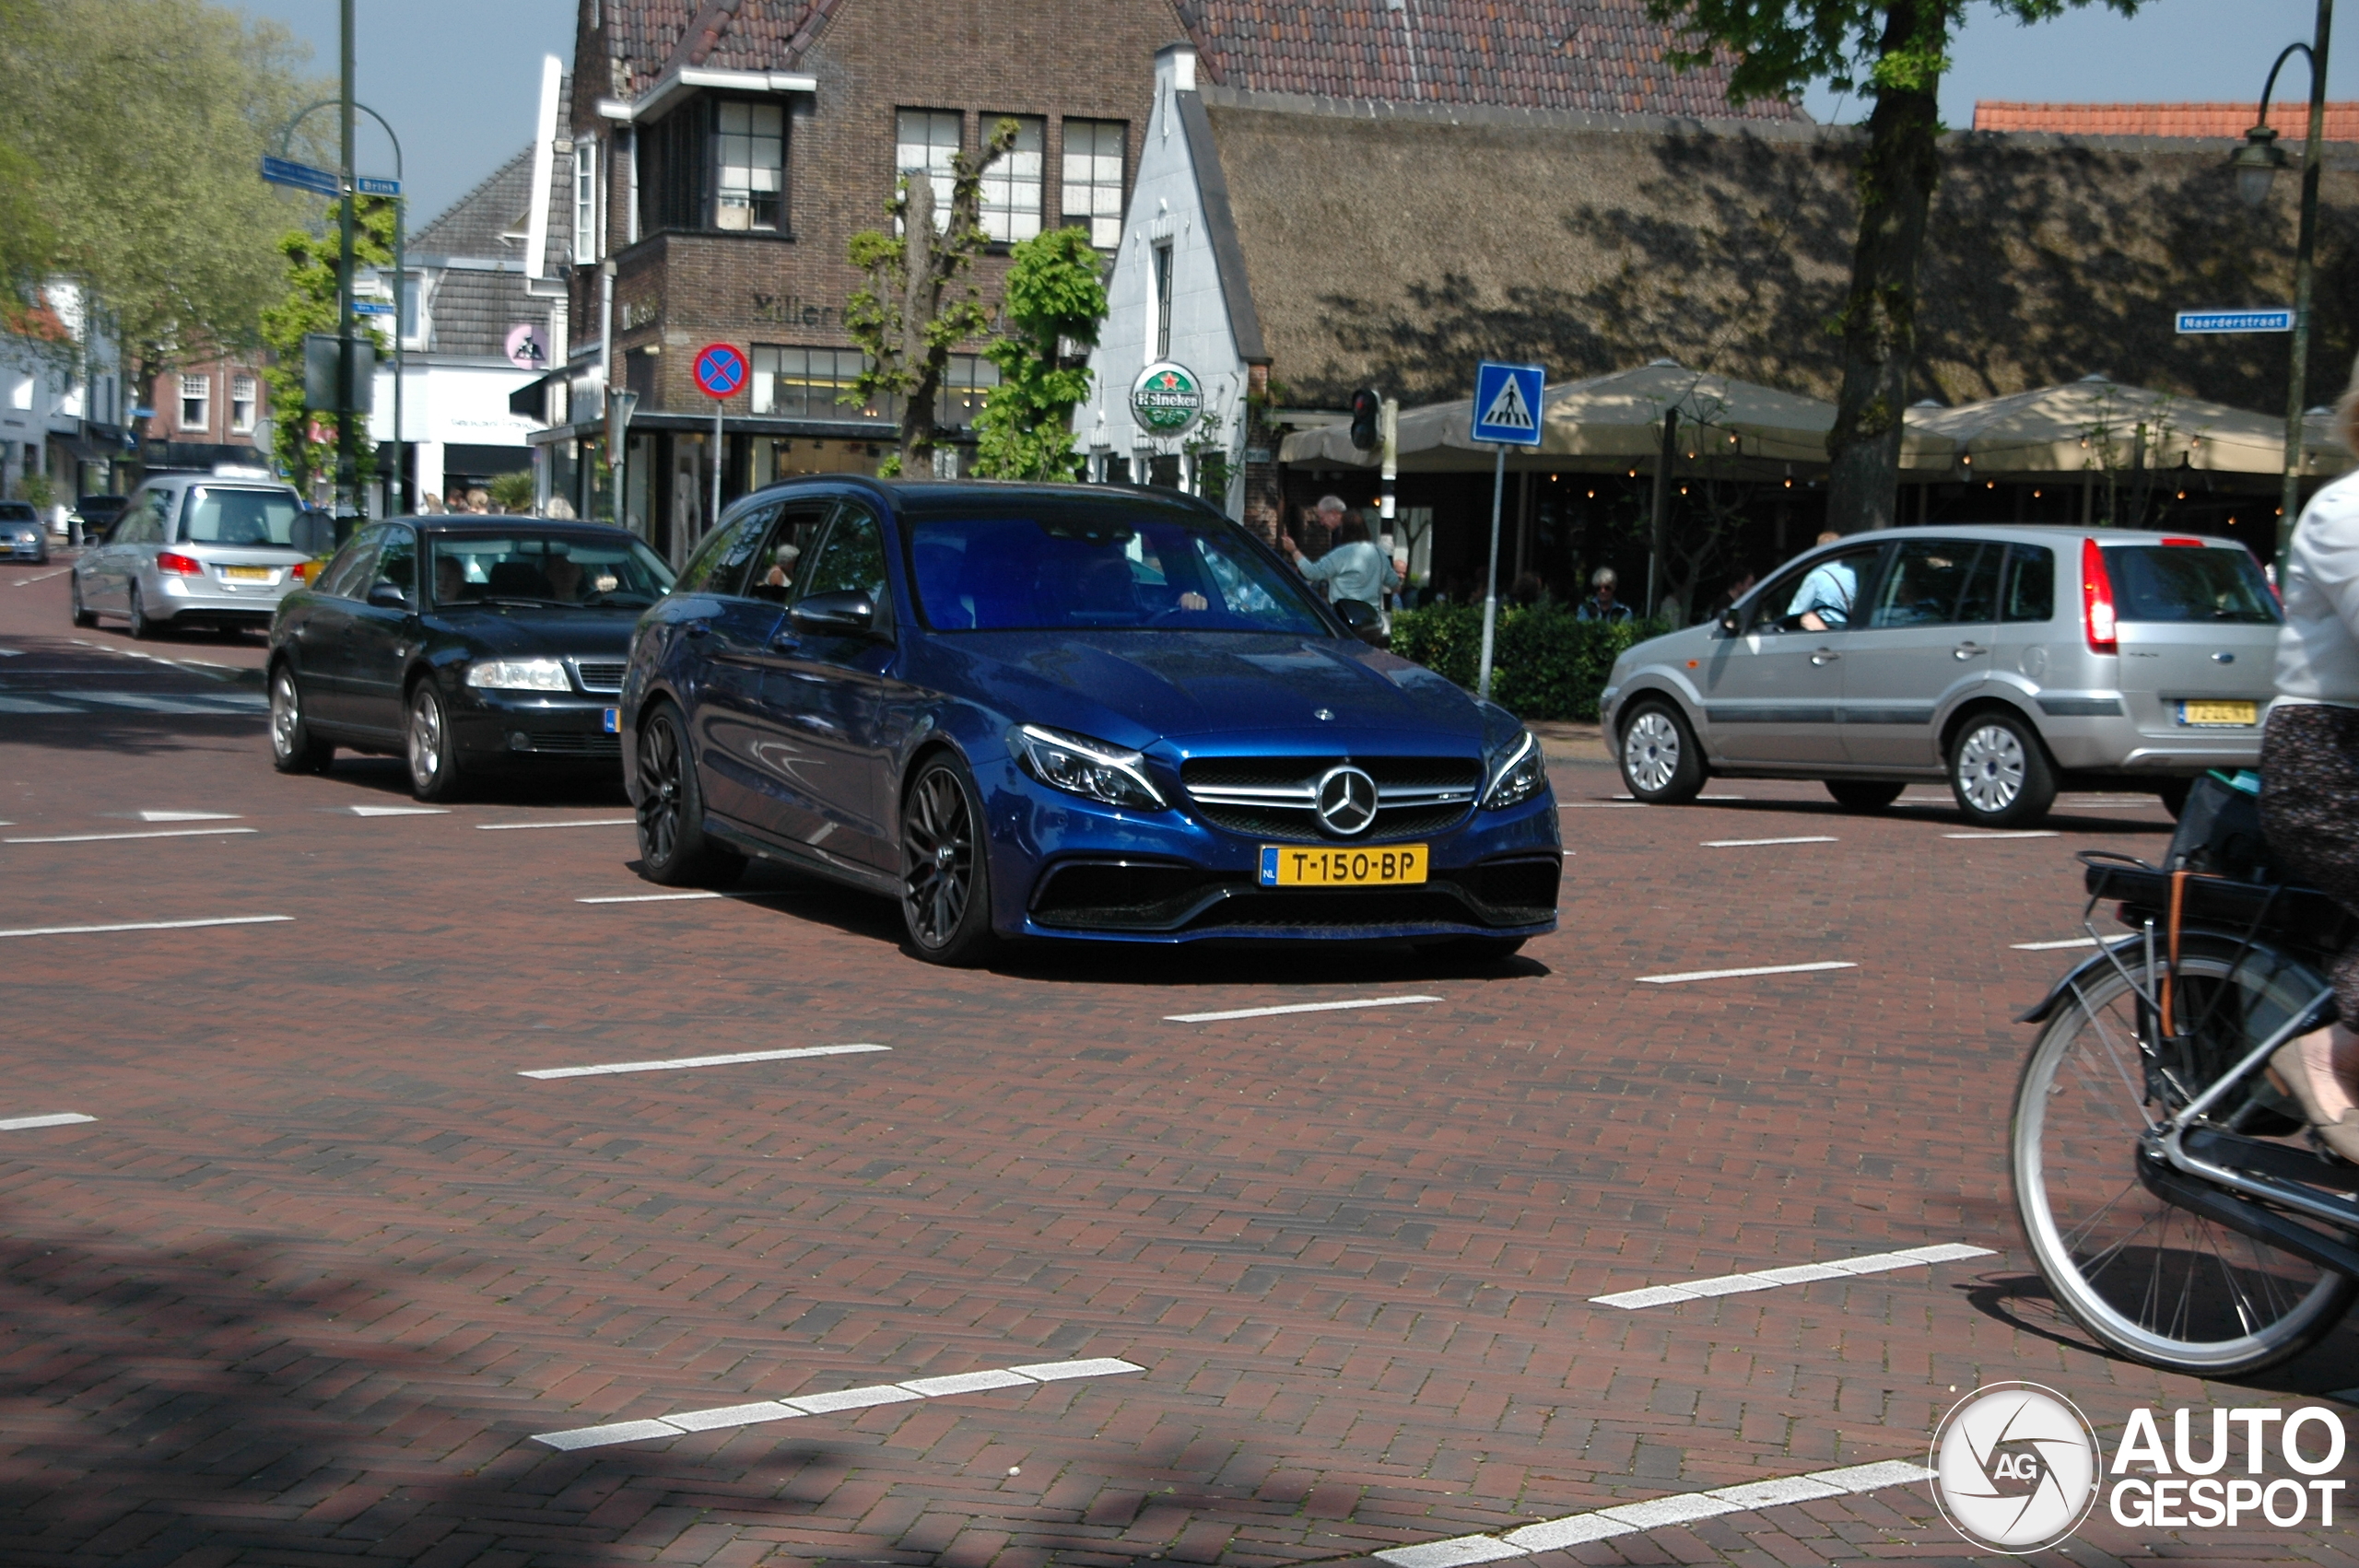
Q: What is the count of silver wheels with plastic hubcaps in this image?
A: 2